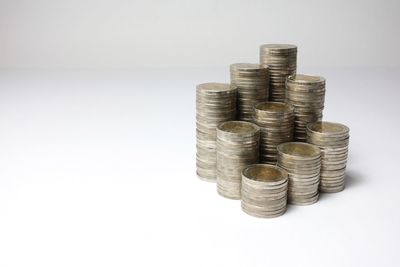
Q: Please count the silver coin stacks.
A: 9